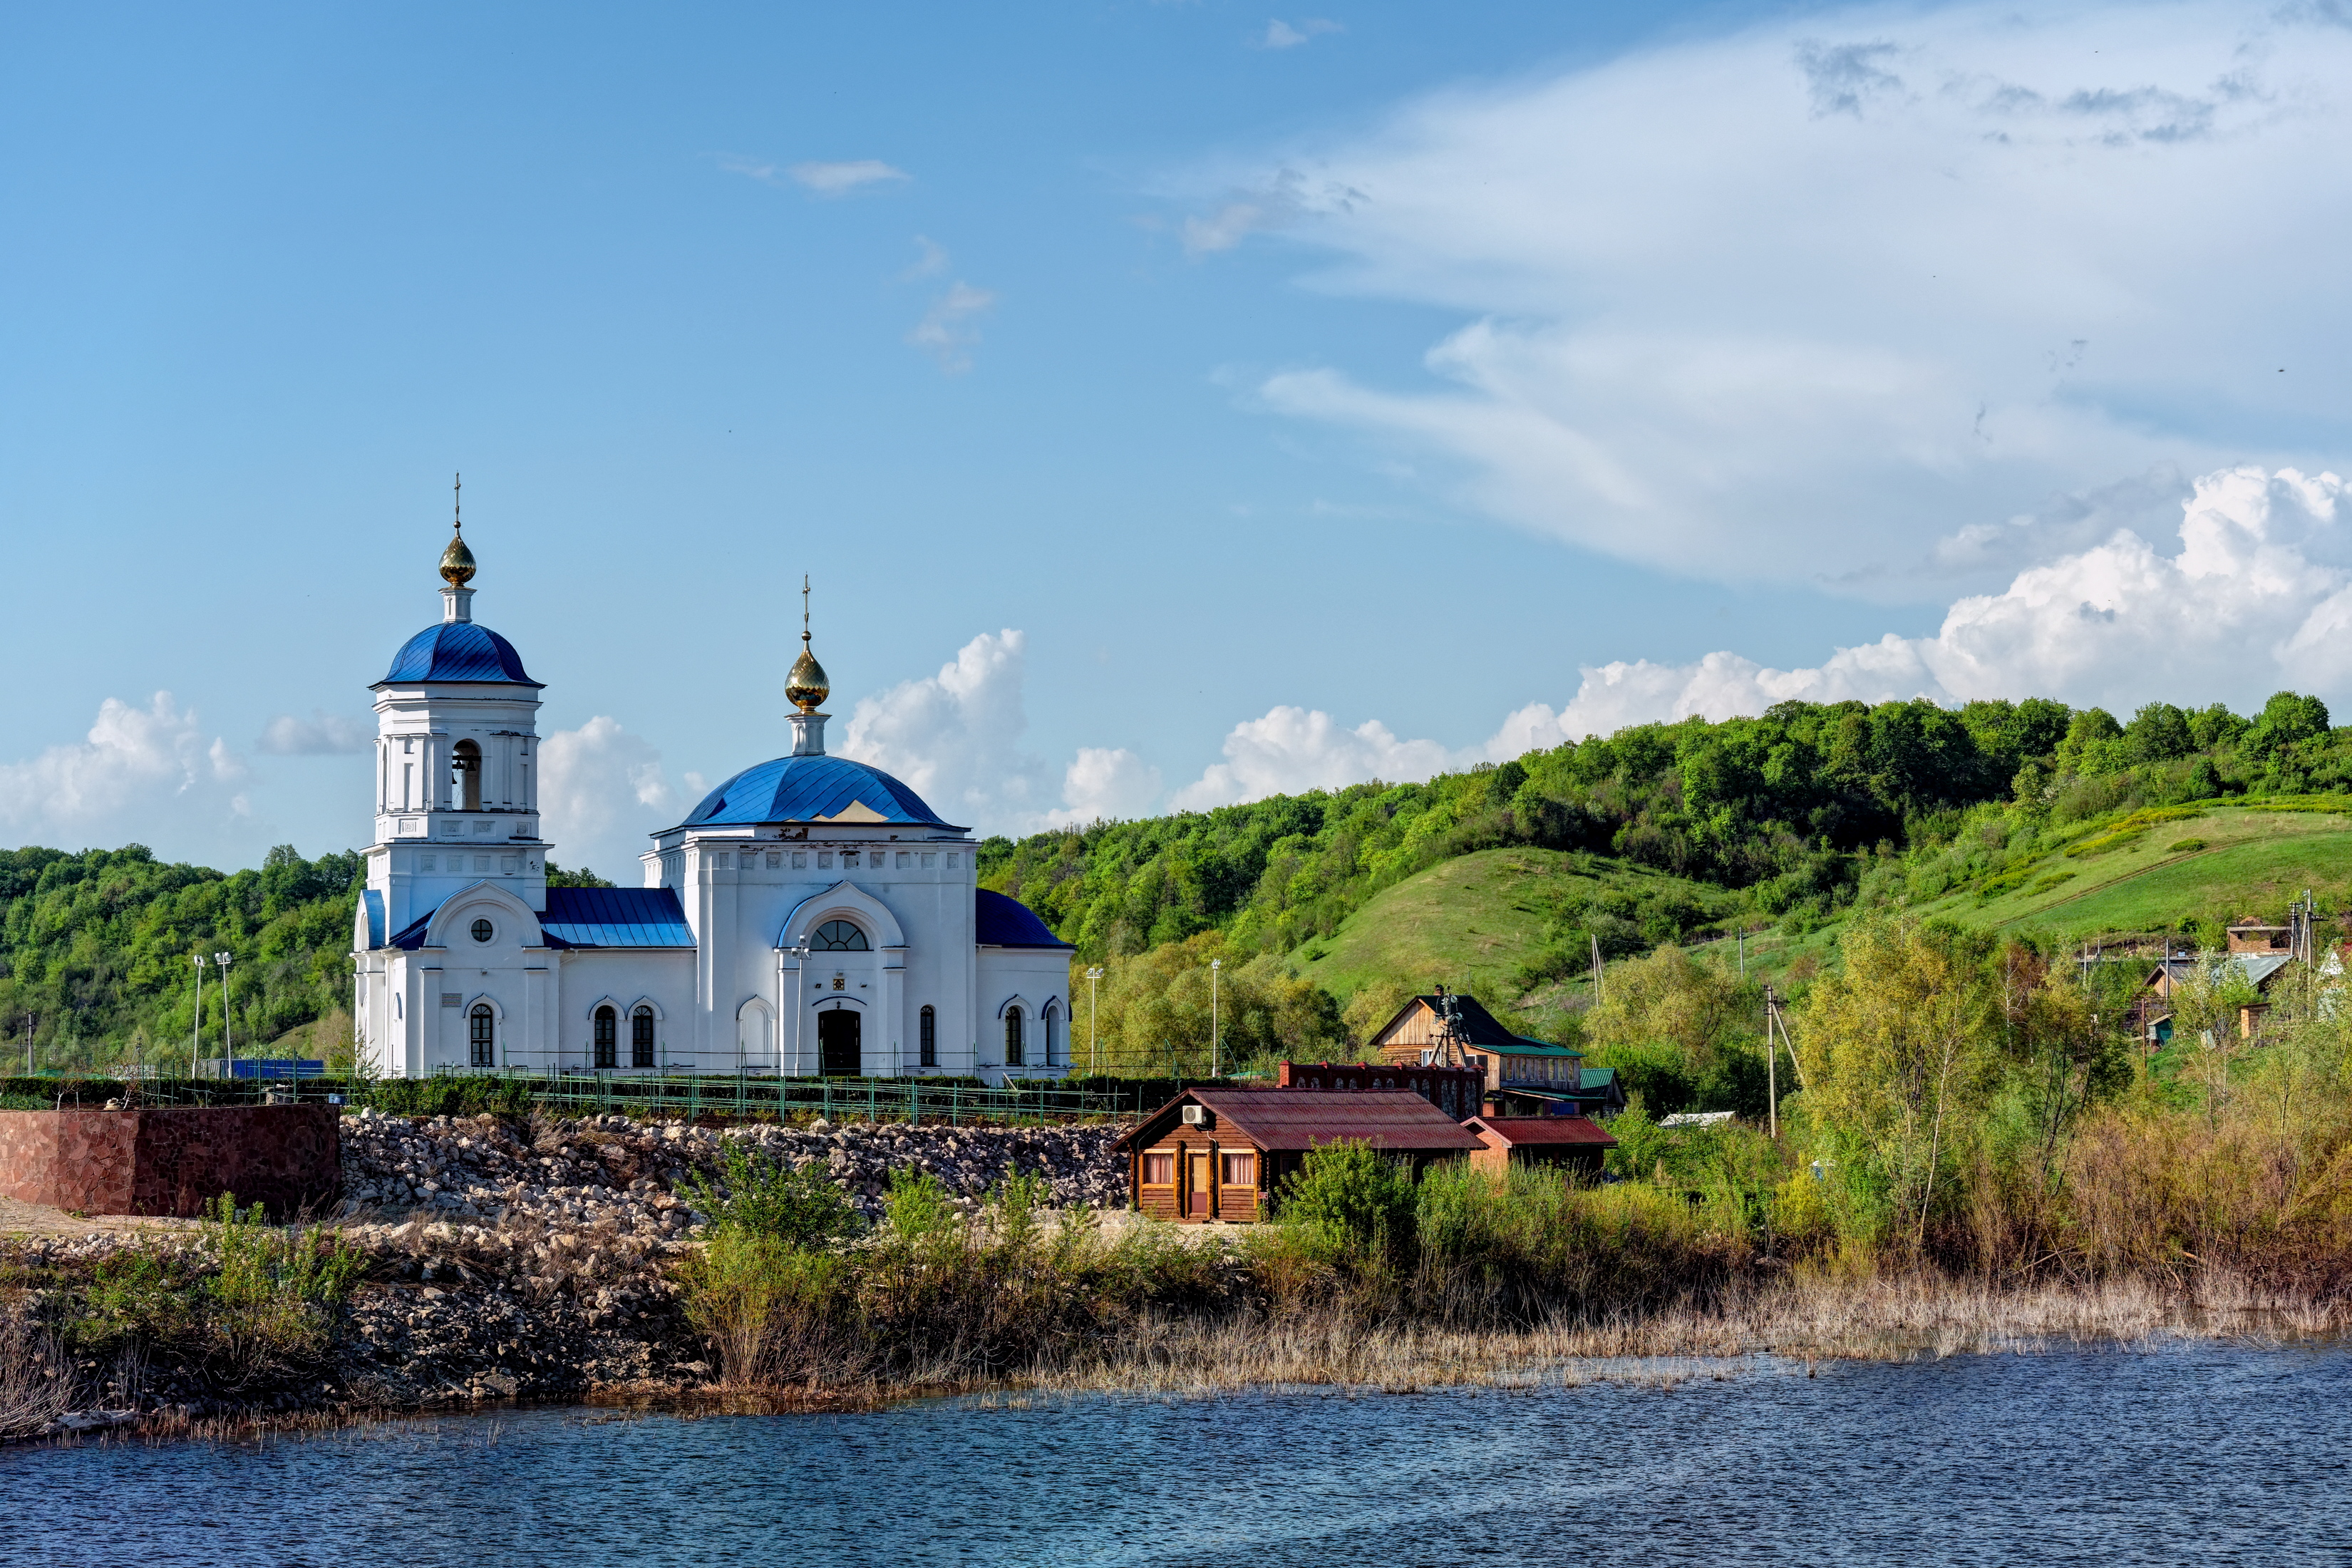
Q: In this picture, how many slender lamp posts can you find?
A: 5